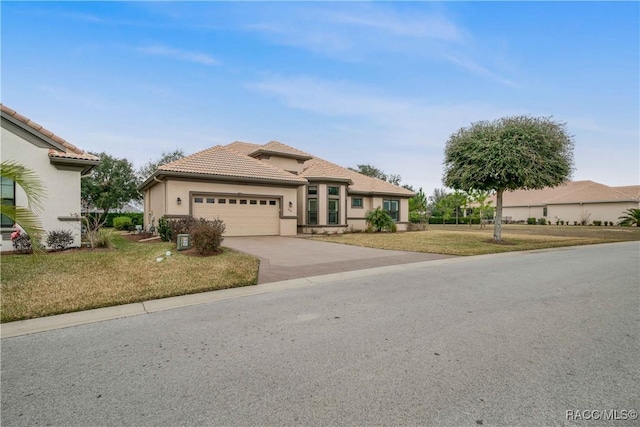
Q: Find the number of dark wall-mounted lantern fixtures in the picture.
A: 2